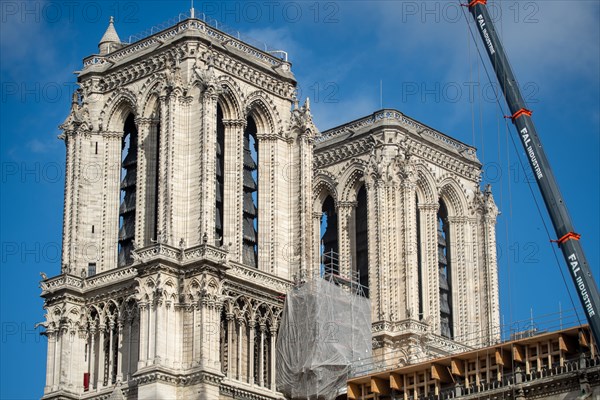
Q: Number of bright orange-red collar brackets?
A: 3